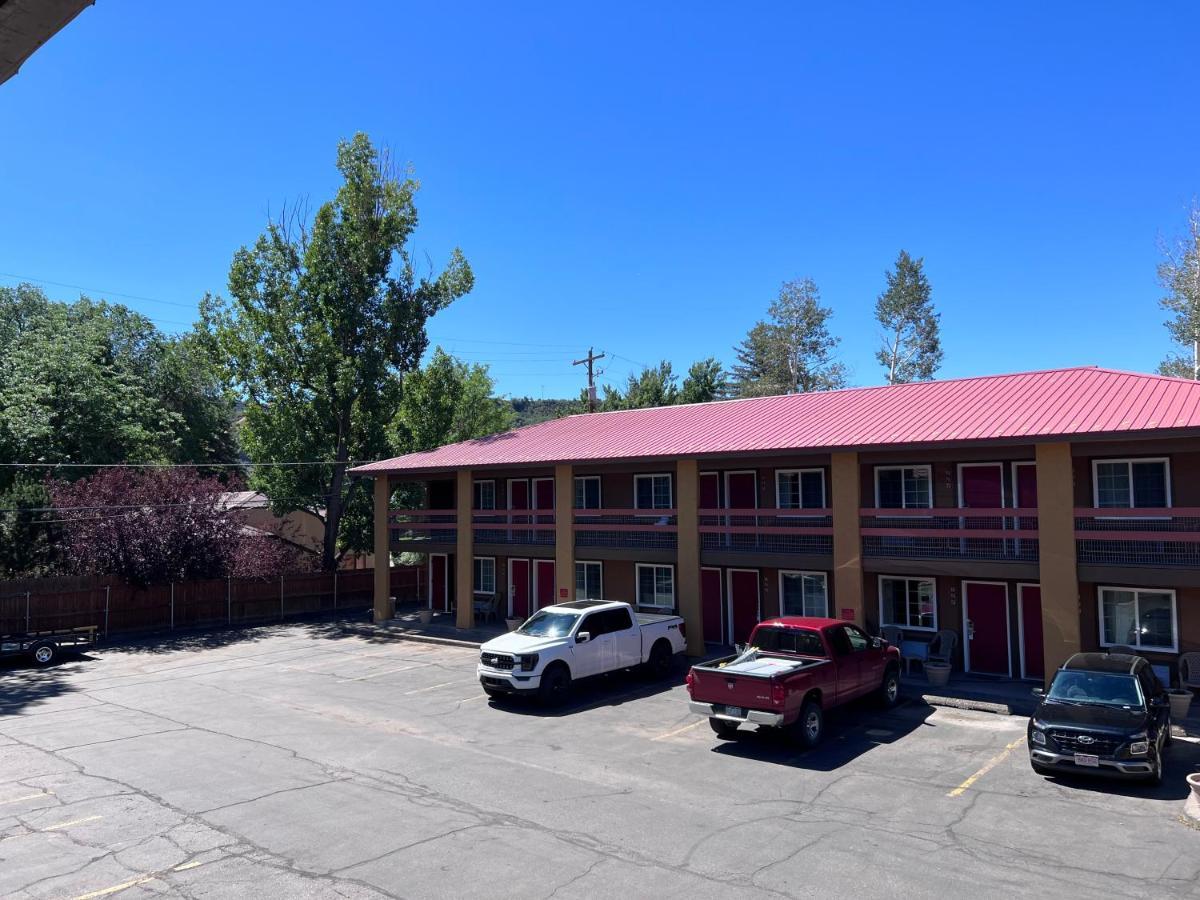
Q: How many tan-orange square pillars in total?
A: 6